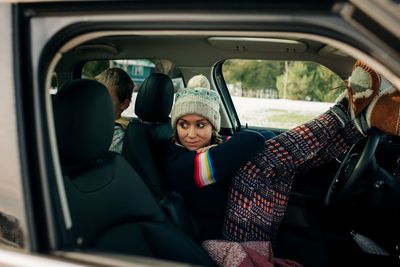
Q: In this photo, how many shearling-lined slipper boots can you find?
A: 2